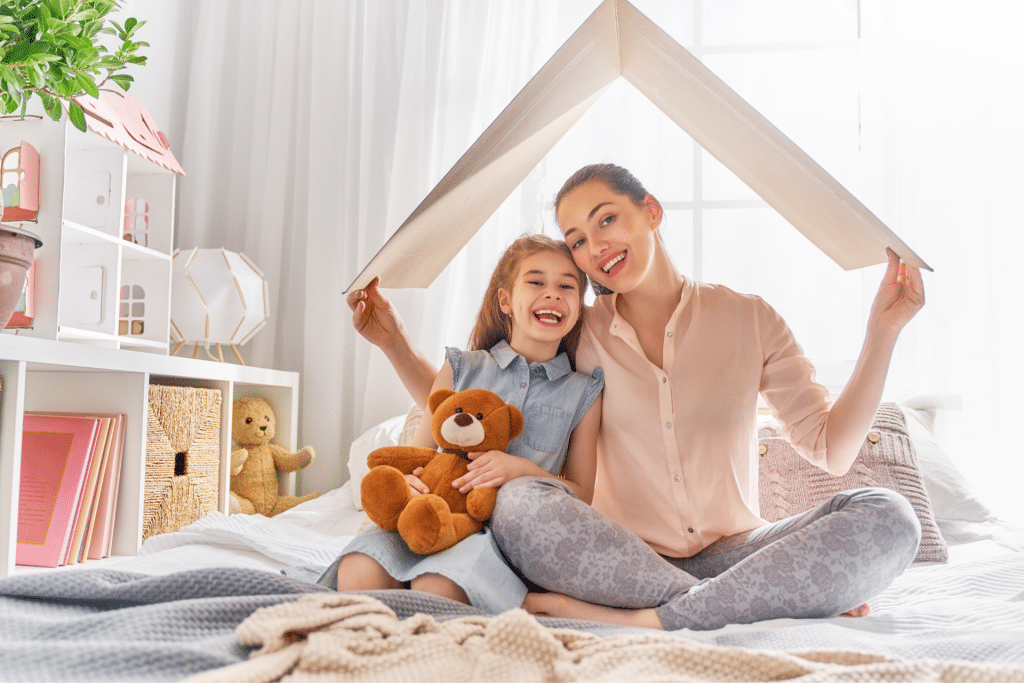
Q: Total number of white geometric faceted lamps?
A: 1